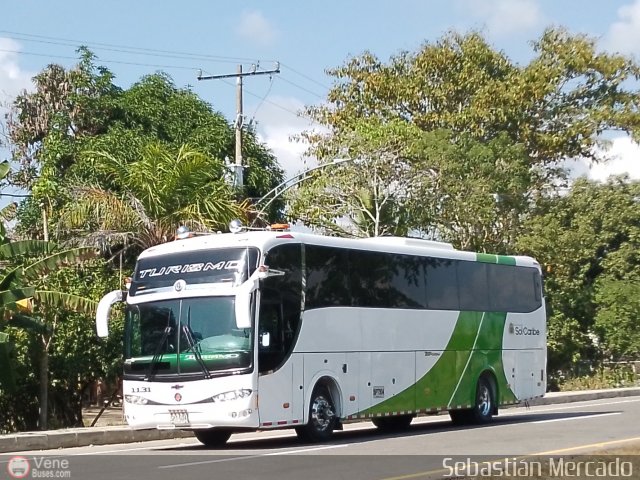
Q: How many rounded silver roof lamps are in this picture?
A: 2